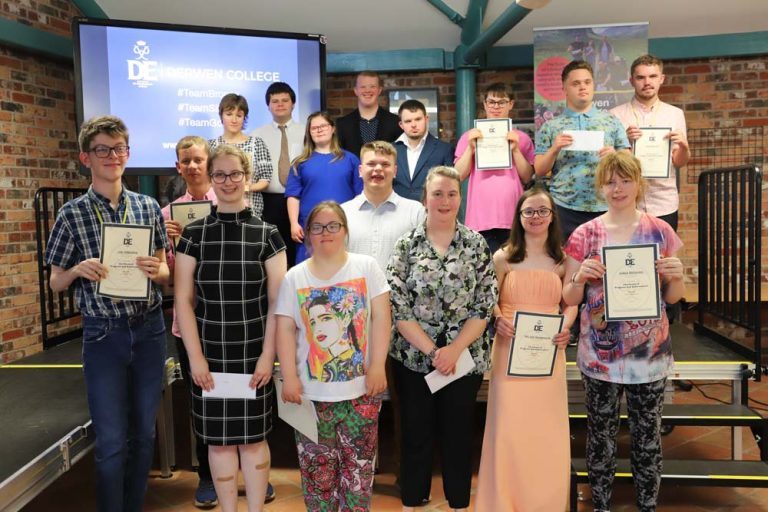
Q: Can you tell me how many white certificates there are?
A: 6